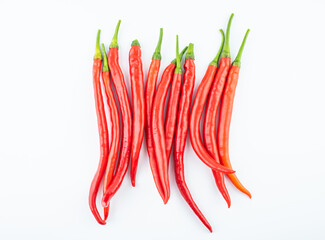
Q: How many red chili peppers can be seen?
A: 11